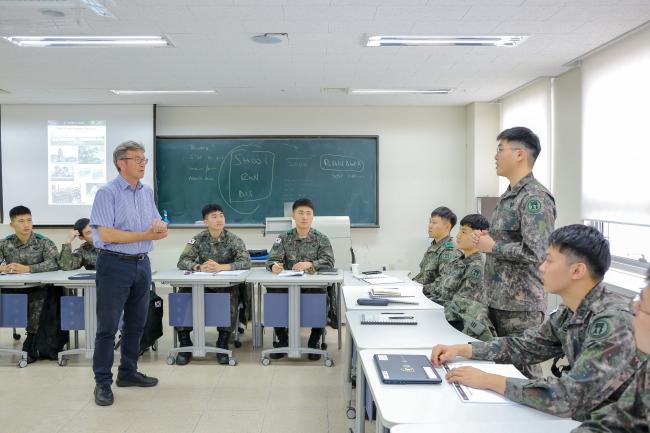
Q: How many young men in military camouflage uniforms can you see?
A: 9